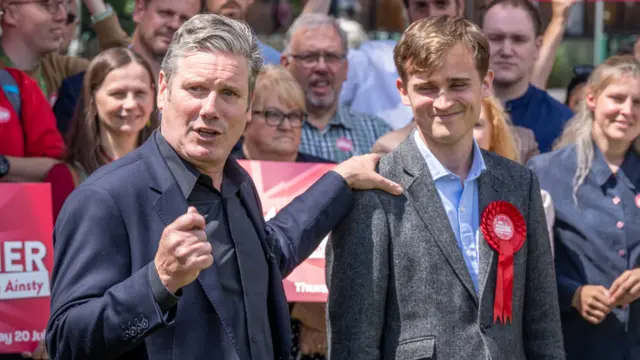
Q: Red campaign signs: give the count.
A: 2